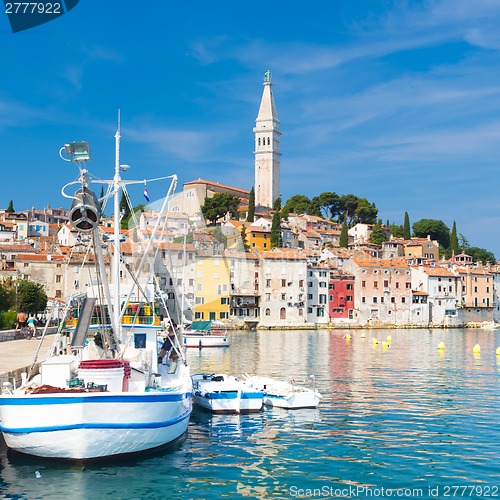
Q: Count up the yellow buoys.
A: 8